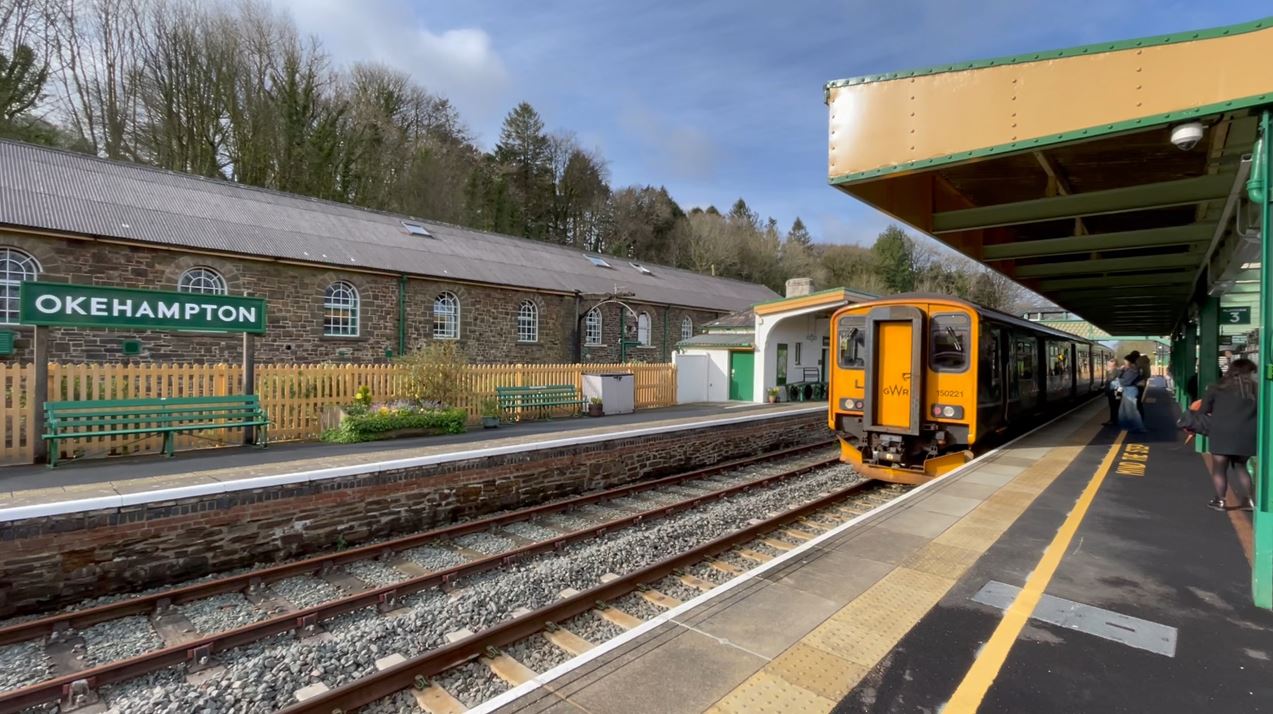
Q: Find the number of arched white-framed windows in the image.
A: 8